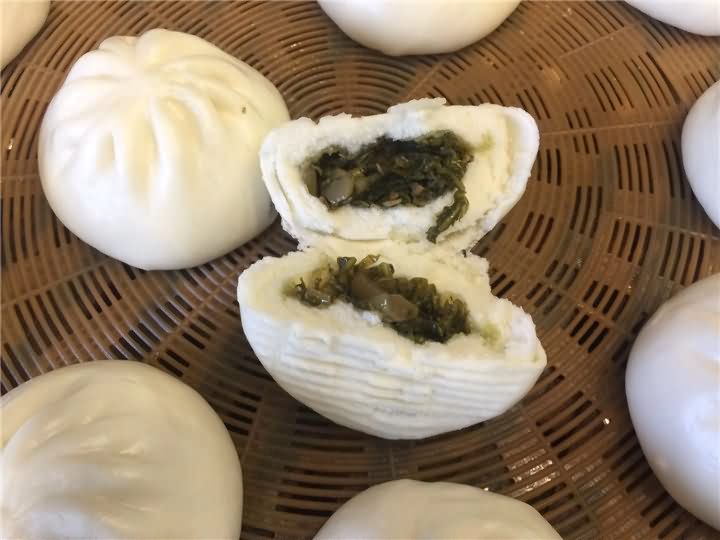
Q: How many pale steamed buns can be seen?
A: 9